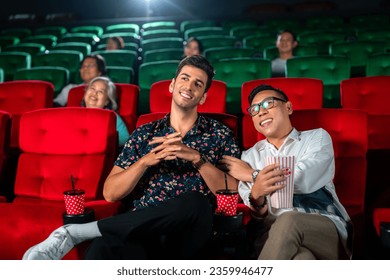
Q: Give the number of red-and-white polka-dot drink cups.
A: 2